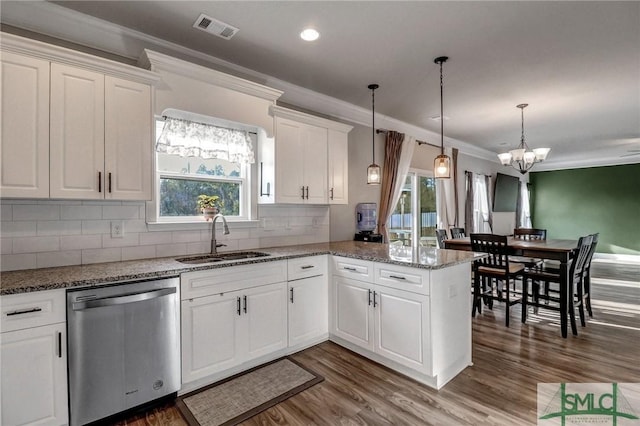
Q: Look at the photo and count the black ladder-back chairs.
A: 6